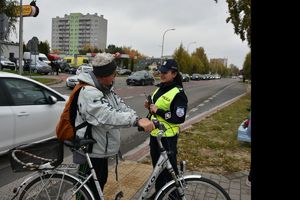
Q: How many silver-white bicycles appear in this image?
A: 1